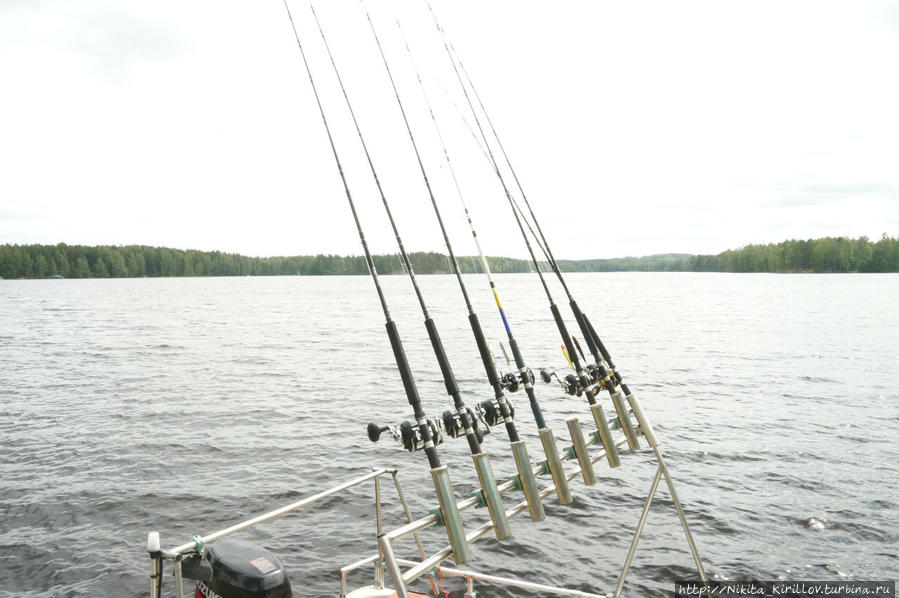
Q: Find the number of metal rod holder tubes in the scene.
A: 8